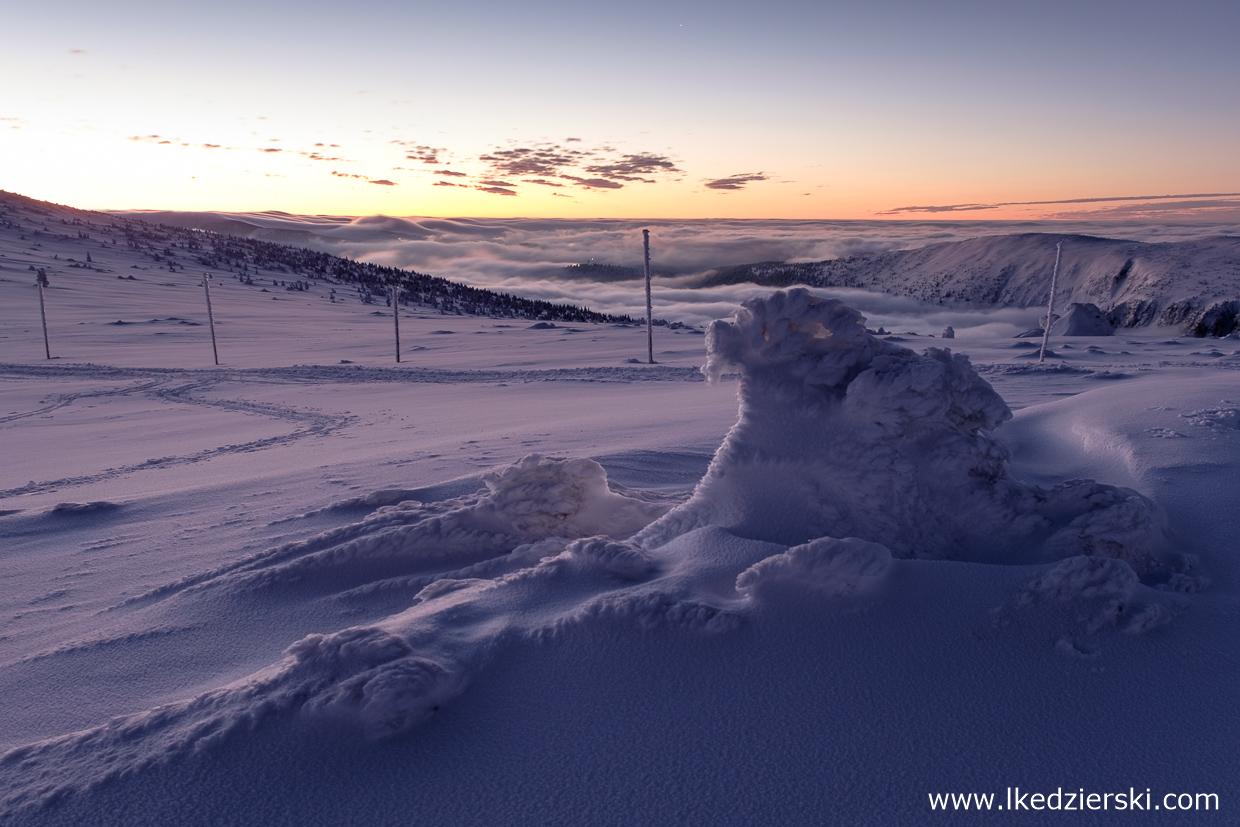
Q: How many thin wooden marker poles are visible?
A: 5